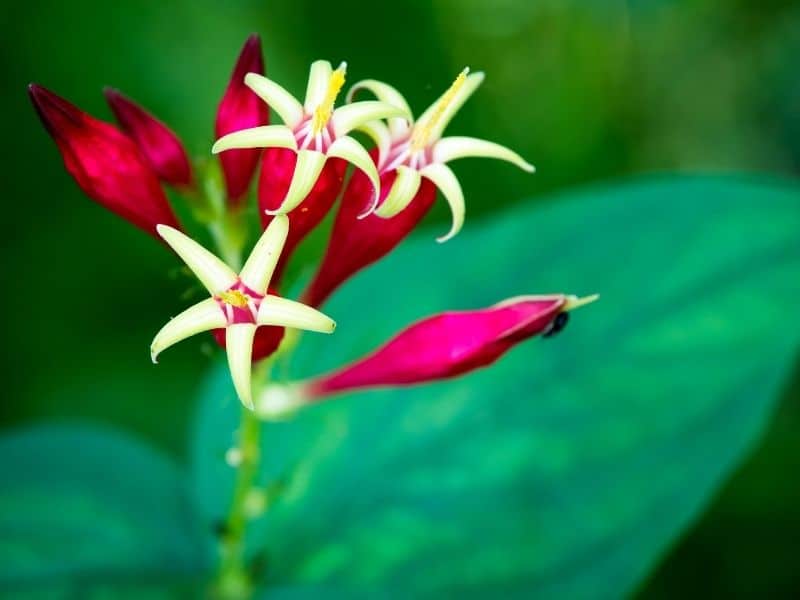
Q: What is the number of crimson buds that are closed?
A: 4